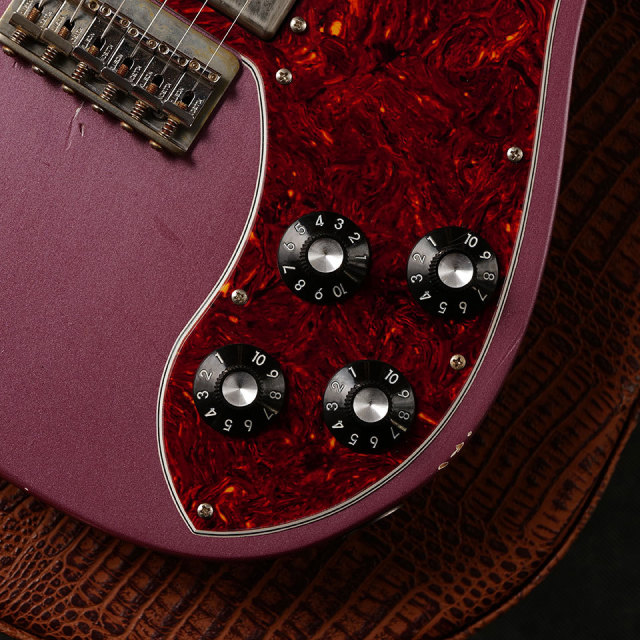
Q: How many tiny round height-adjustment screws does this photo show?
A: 9